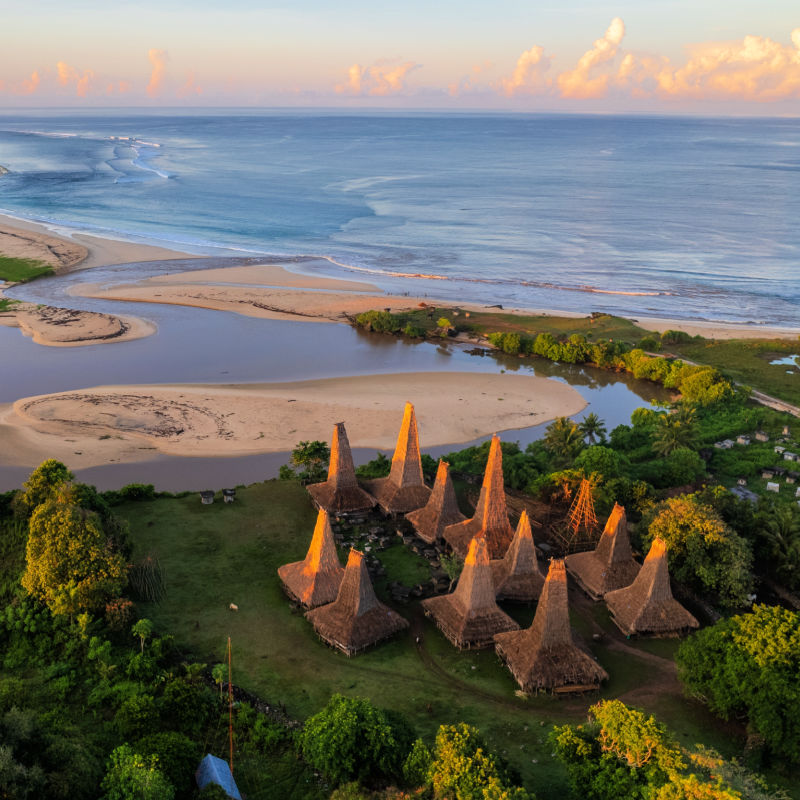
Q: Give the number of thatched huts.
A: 11